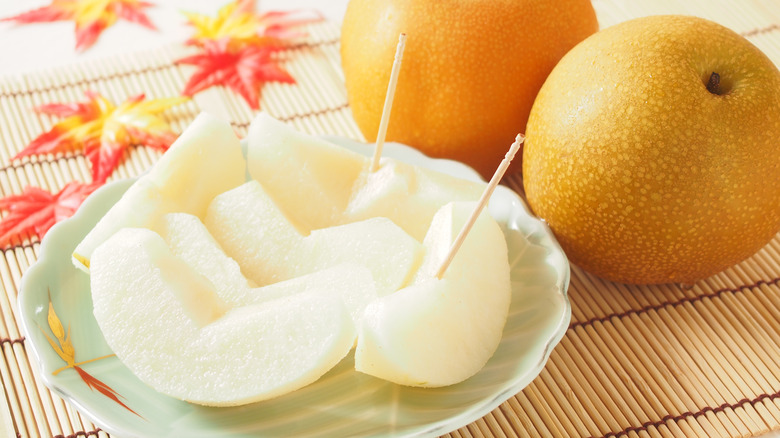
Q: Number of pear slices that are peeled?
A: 6